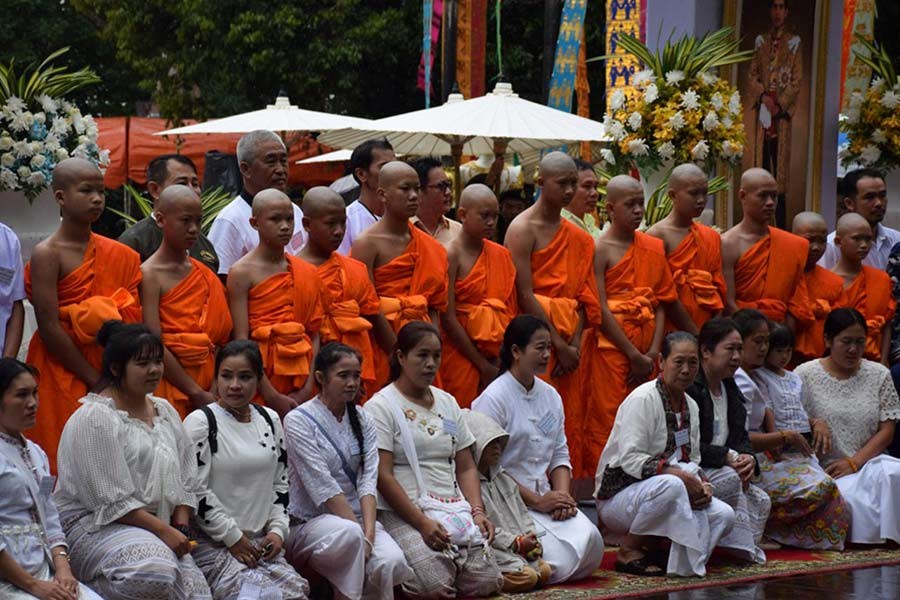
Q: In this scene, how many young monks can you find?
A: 12